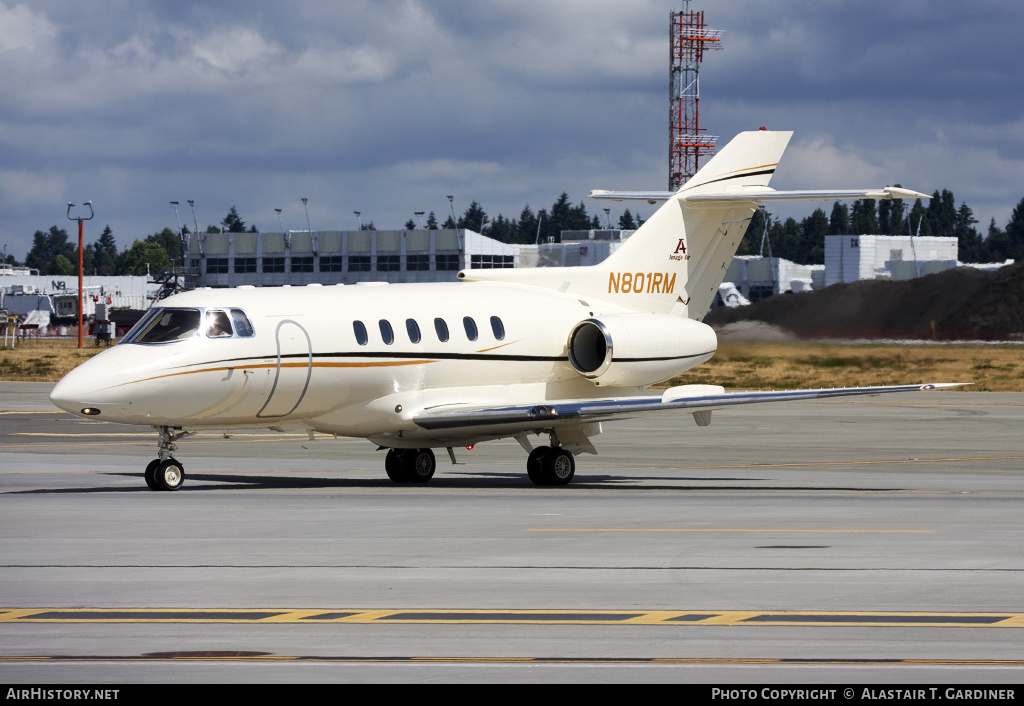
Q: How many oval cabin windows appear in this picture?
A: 6